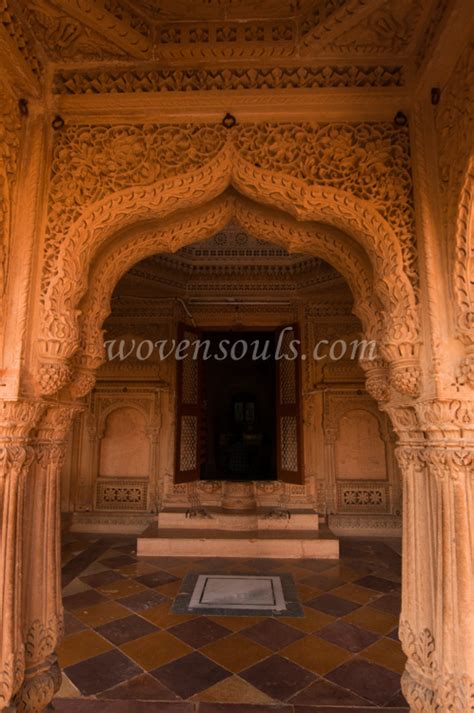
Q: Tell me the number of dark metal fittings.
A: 5